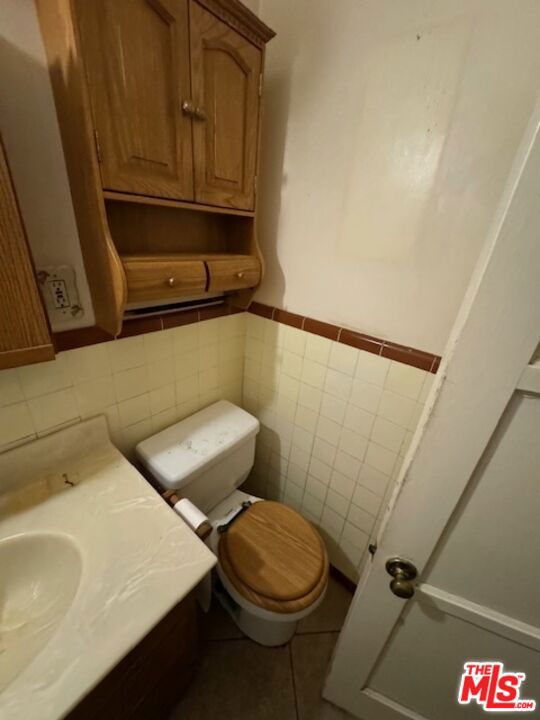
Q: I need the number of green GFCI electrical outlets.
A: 0